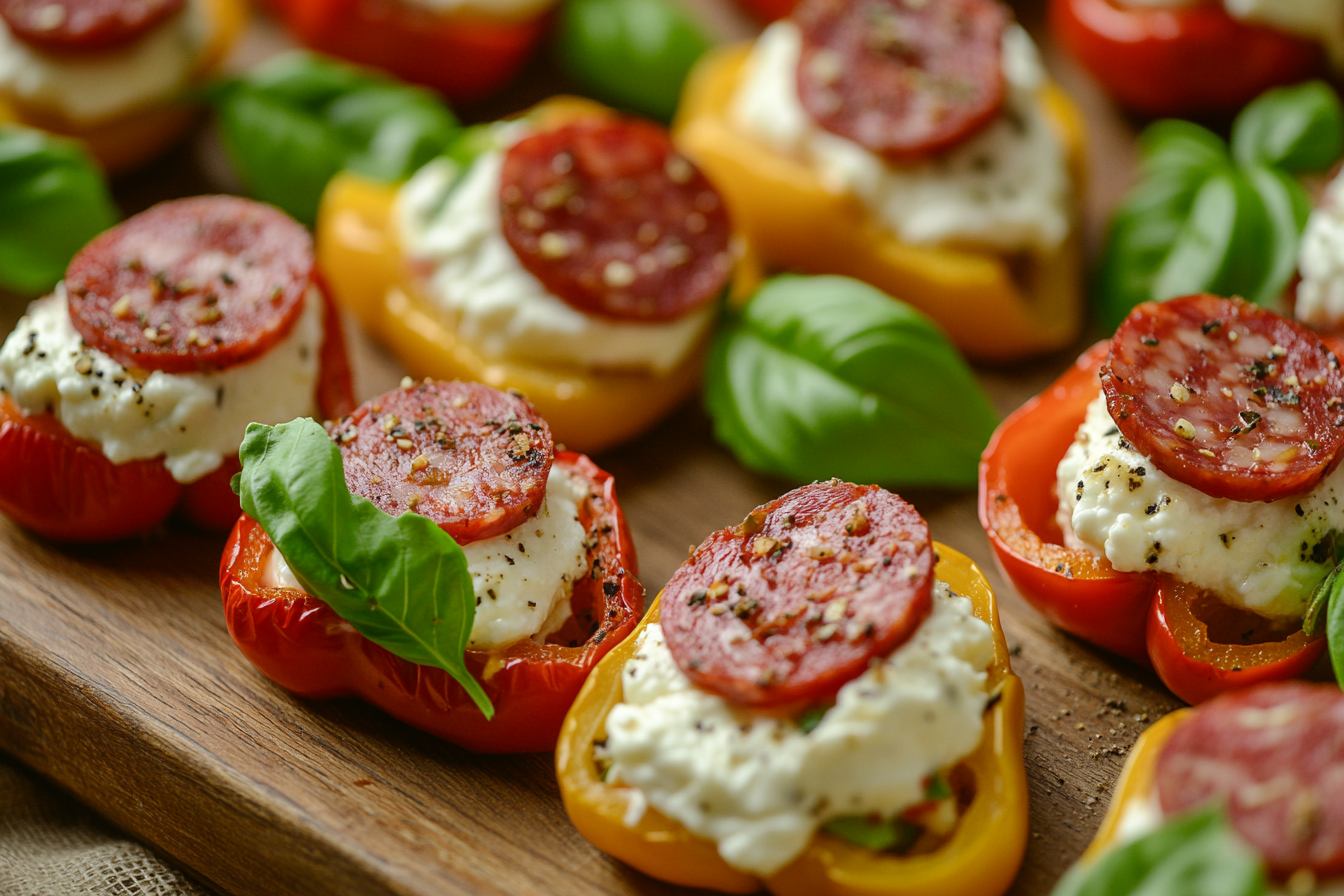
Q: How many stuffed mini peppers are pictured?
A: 11